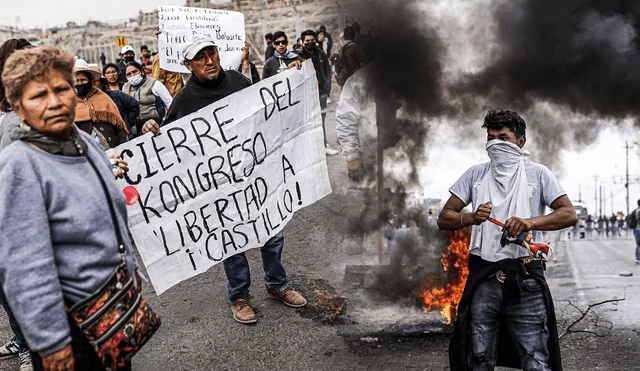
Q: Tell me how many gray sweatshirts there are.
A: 1